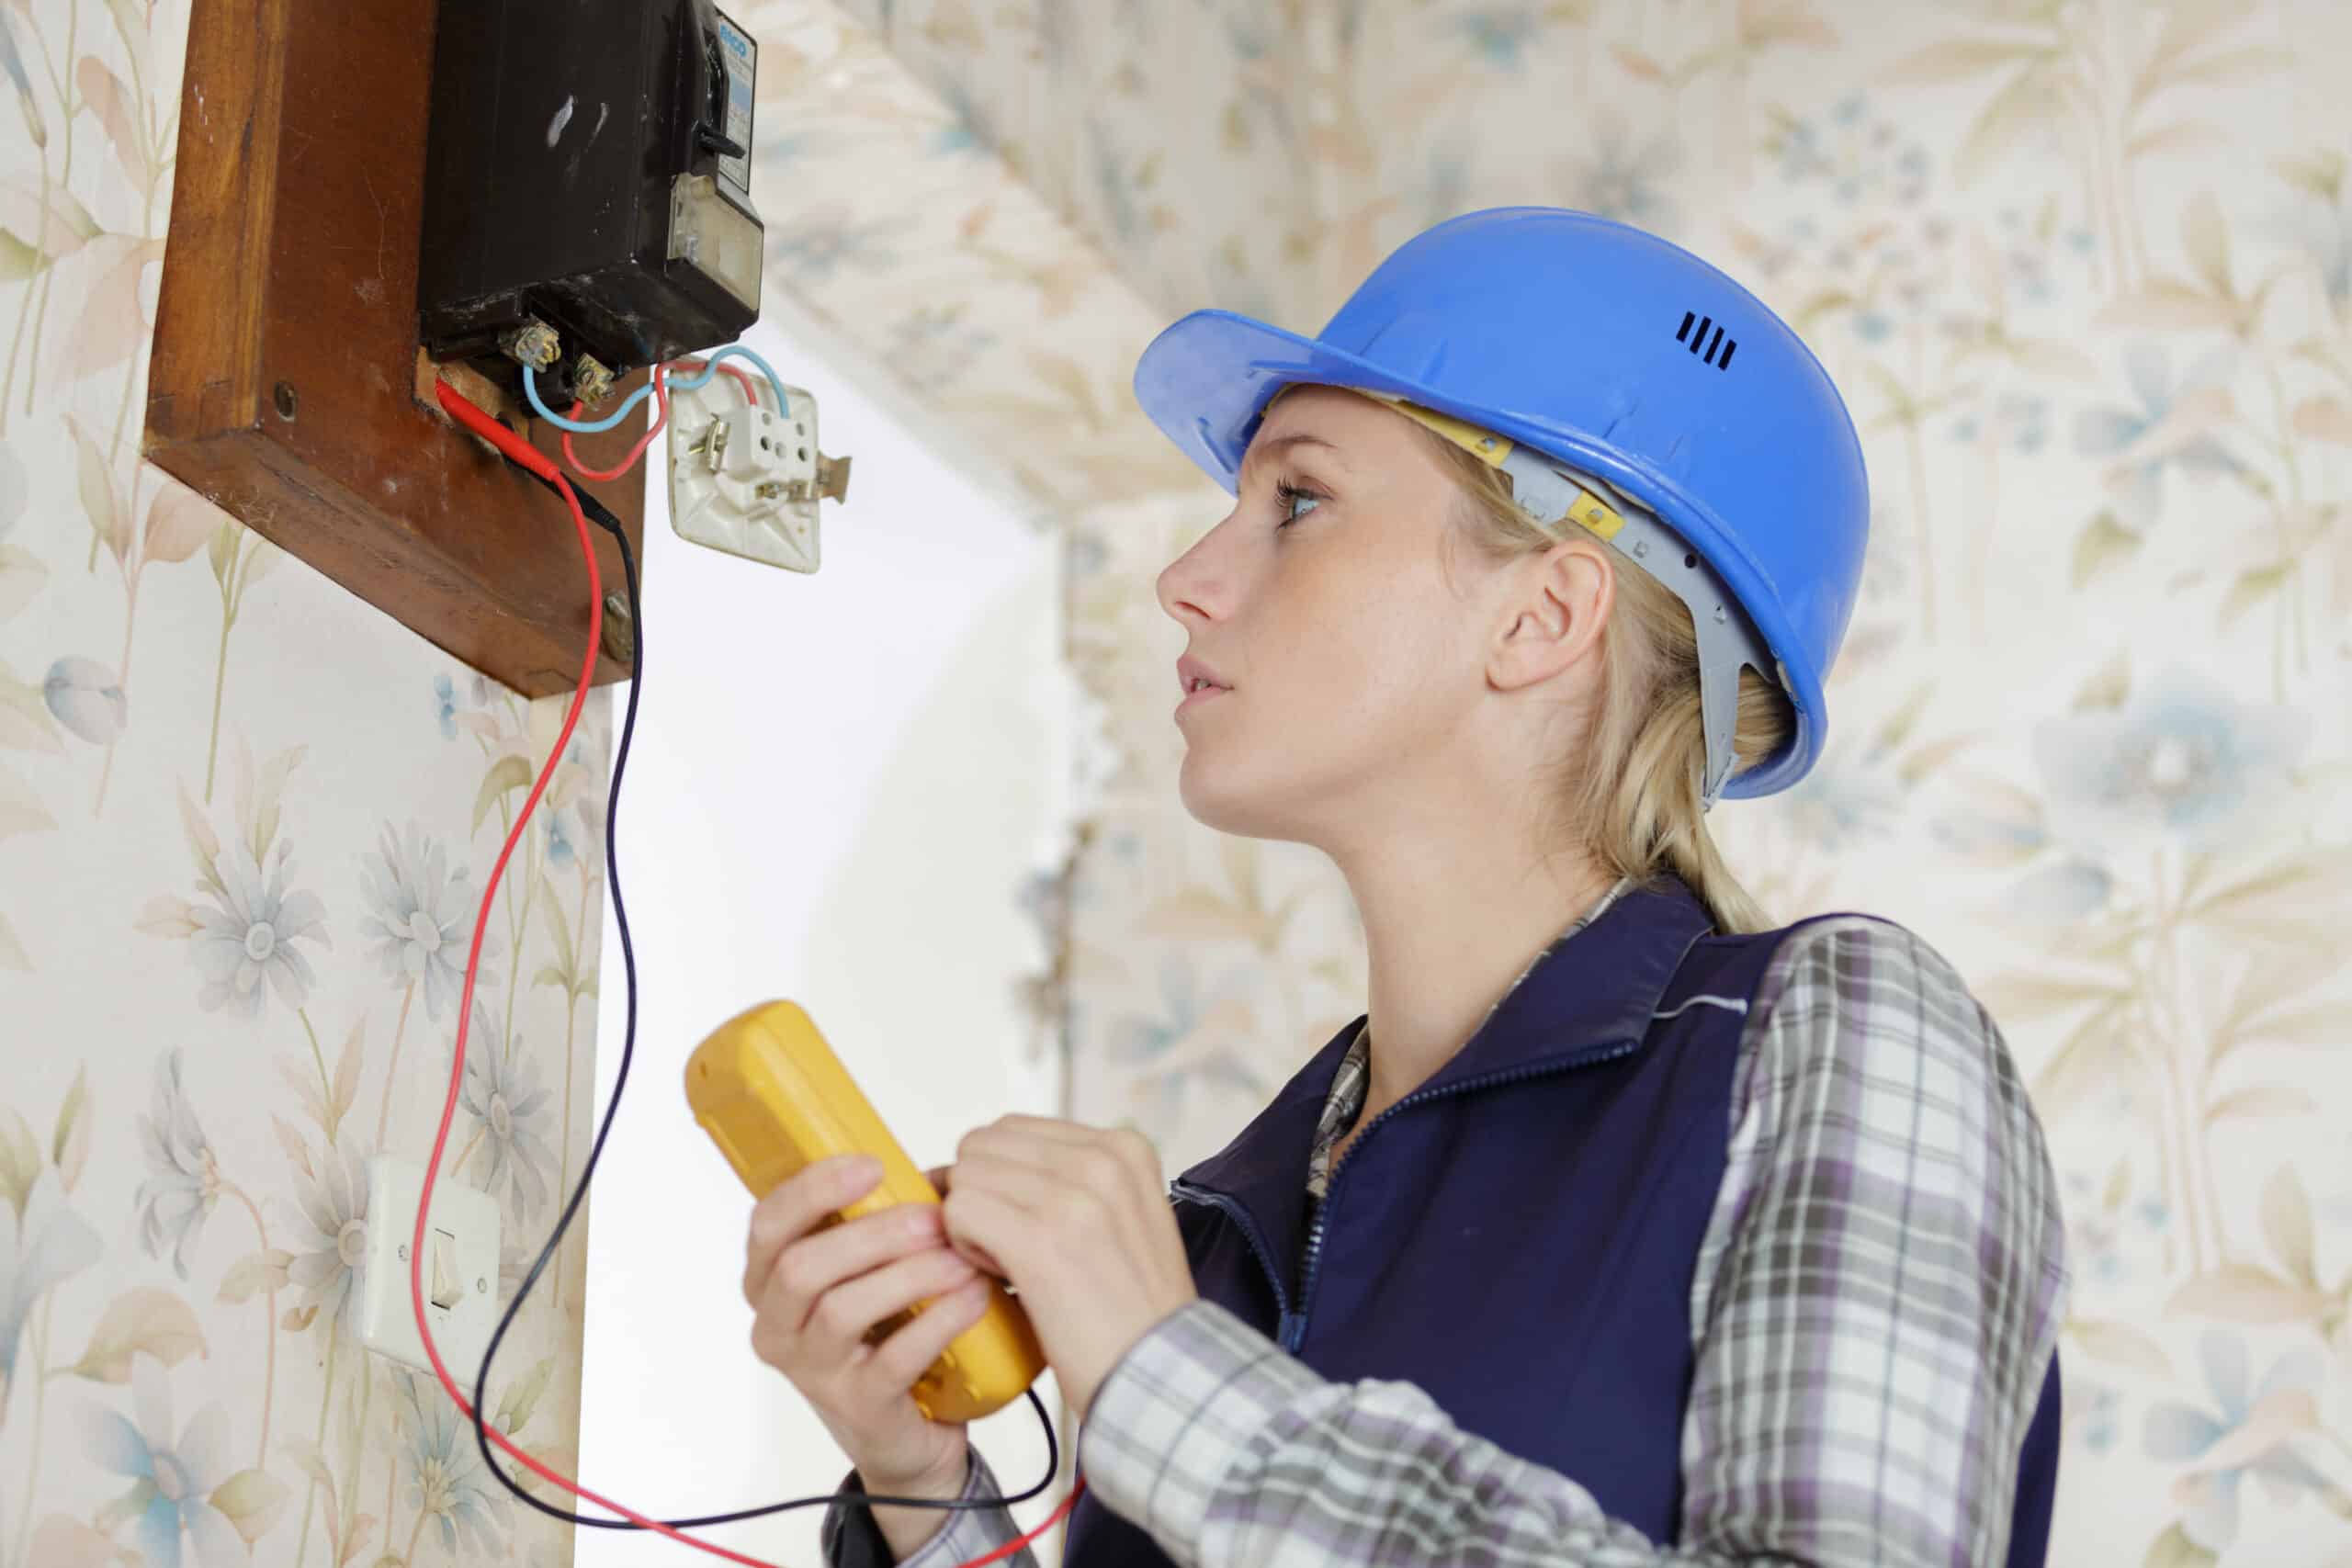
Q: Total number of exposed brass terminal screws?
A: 2